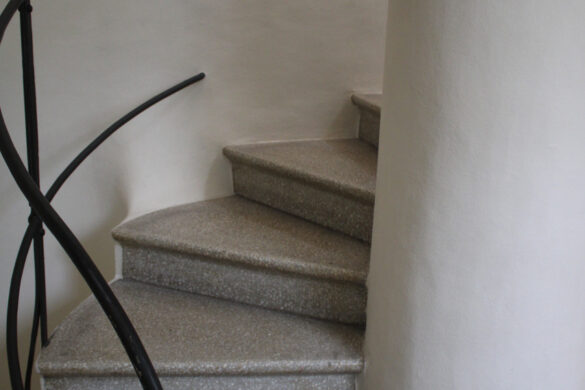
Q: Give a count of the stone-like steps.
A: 4